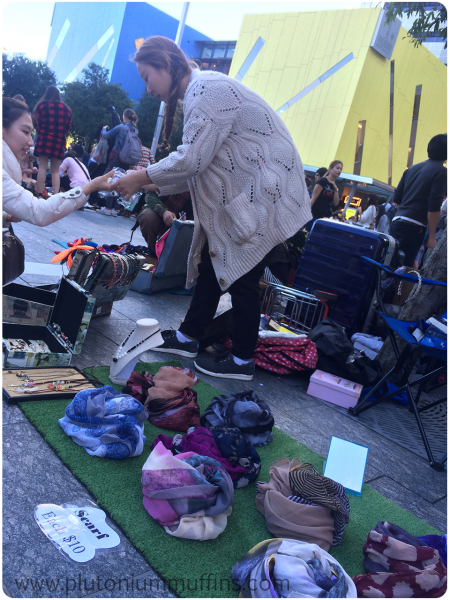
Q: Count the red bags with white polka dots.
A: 1